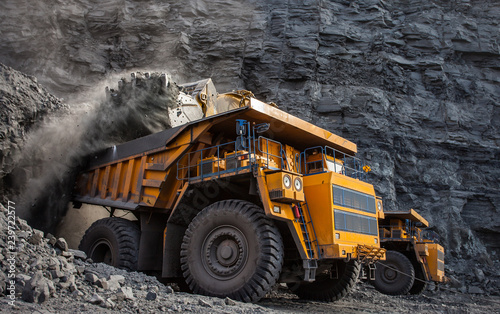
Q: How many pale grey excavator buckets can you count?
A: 1